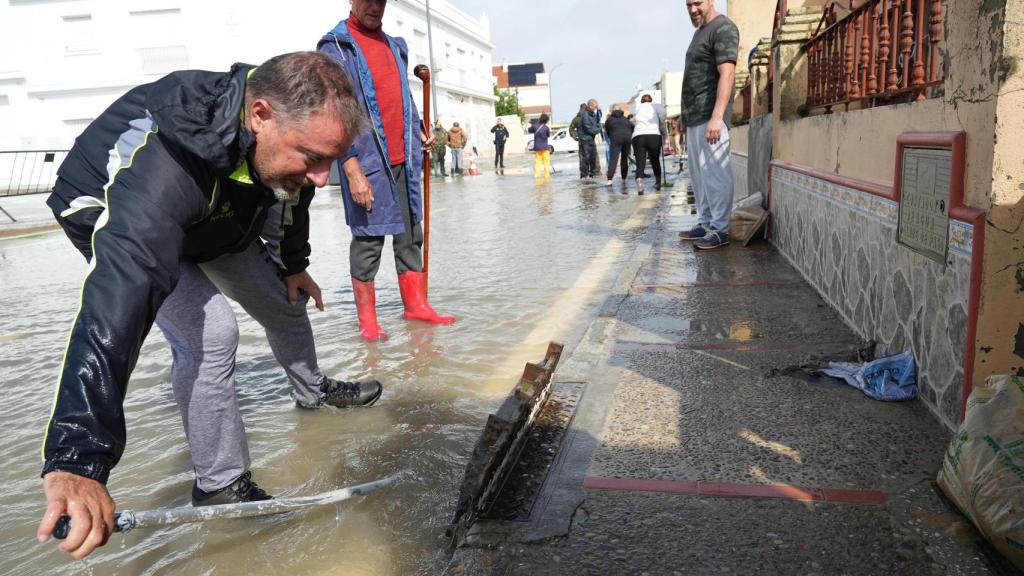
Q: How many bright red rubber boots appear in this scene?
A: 2